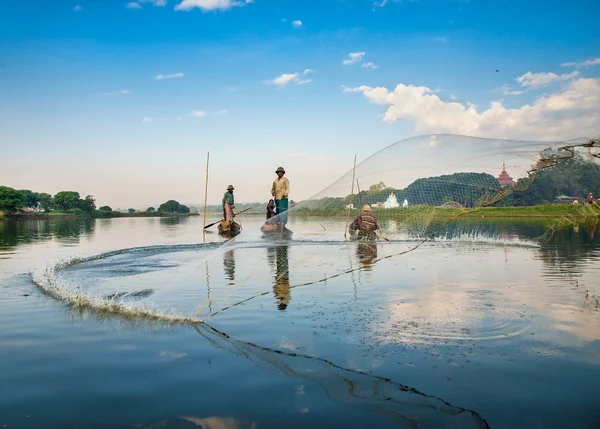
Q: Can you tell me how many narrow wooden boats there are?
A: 3